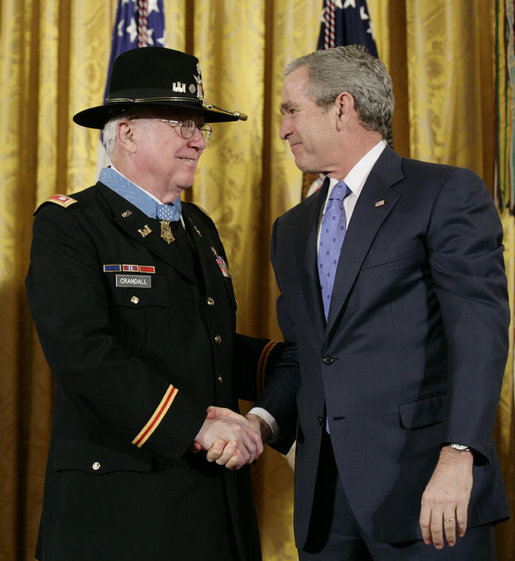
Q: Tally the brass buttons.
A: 5